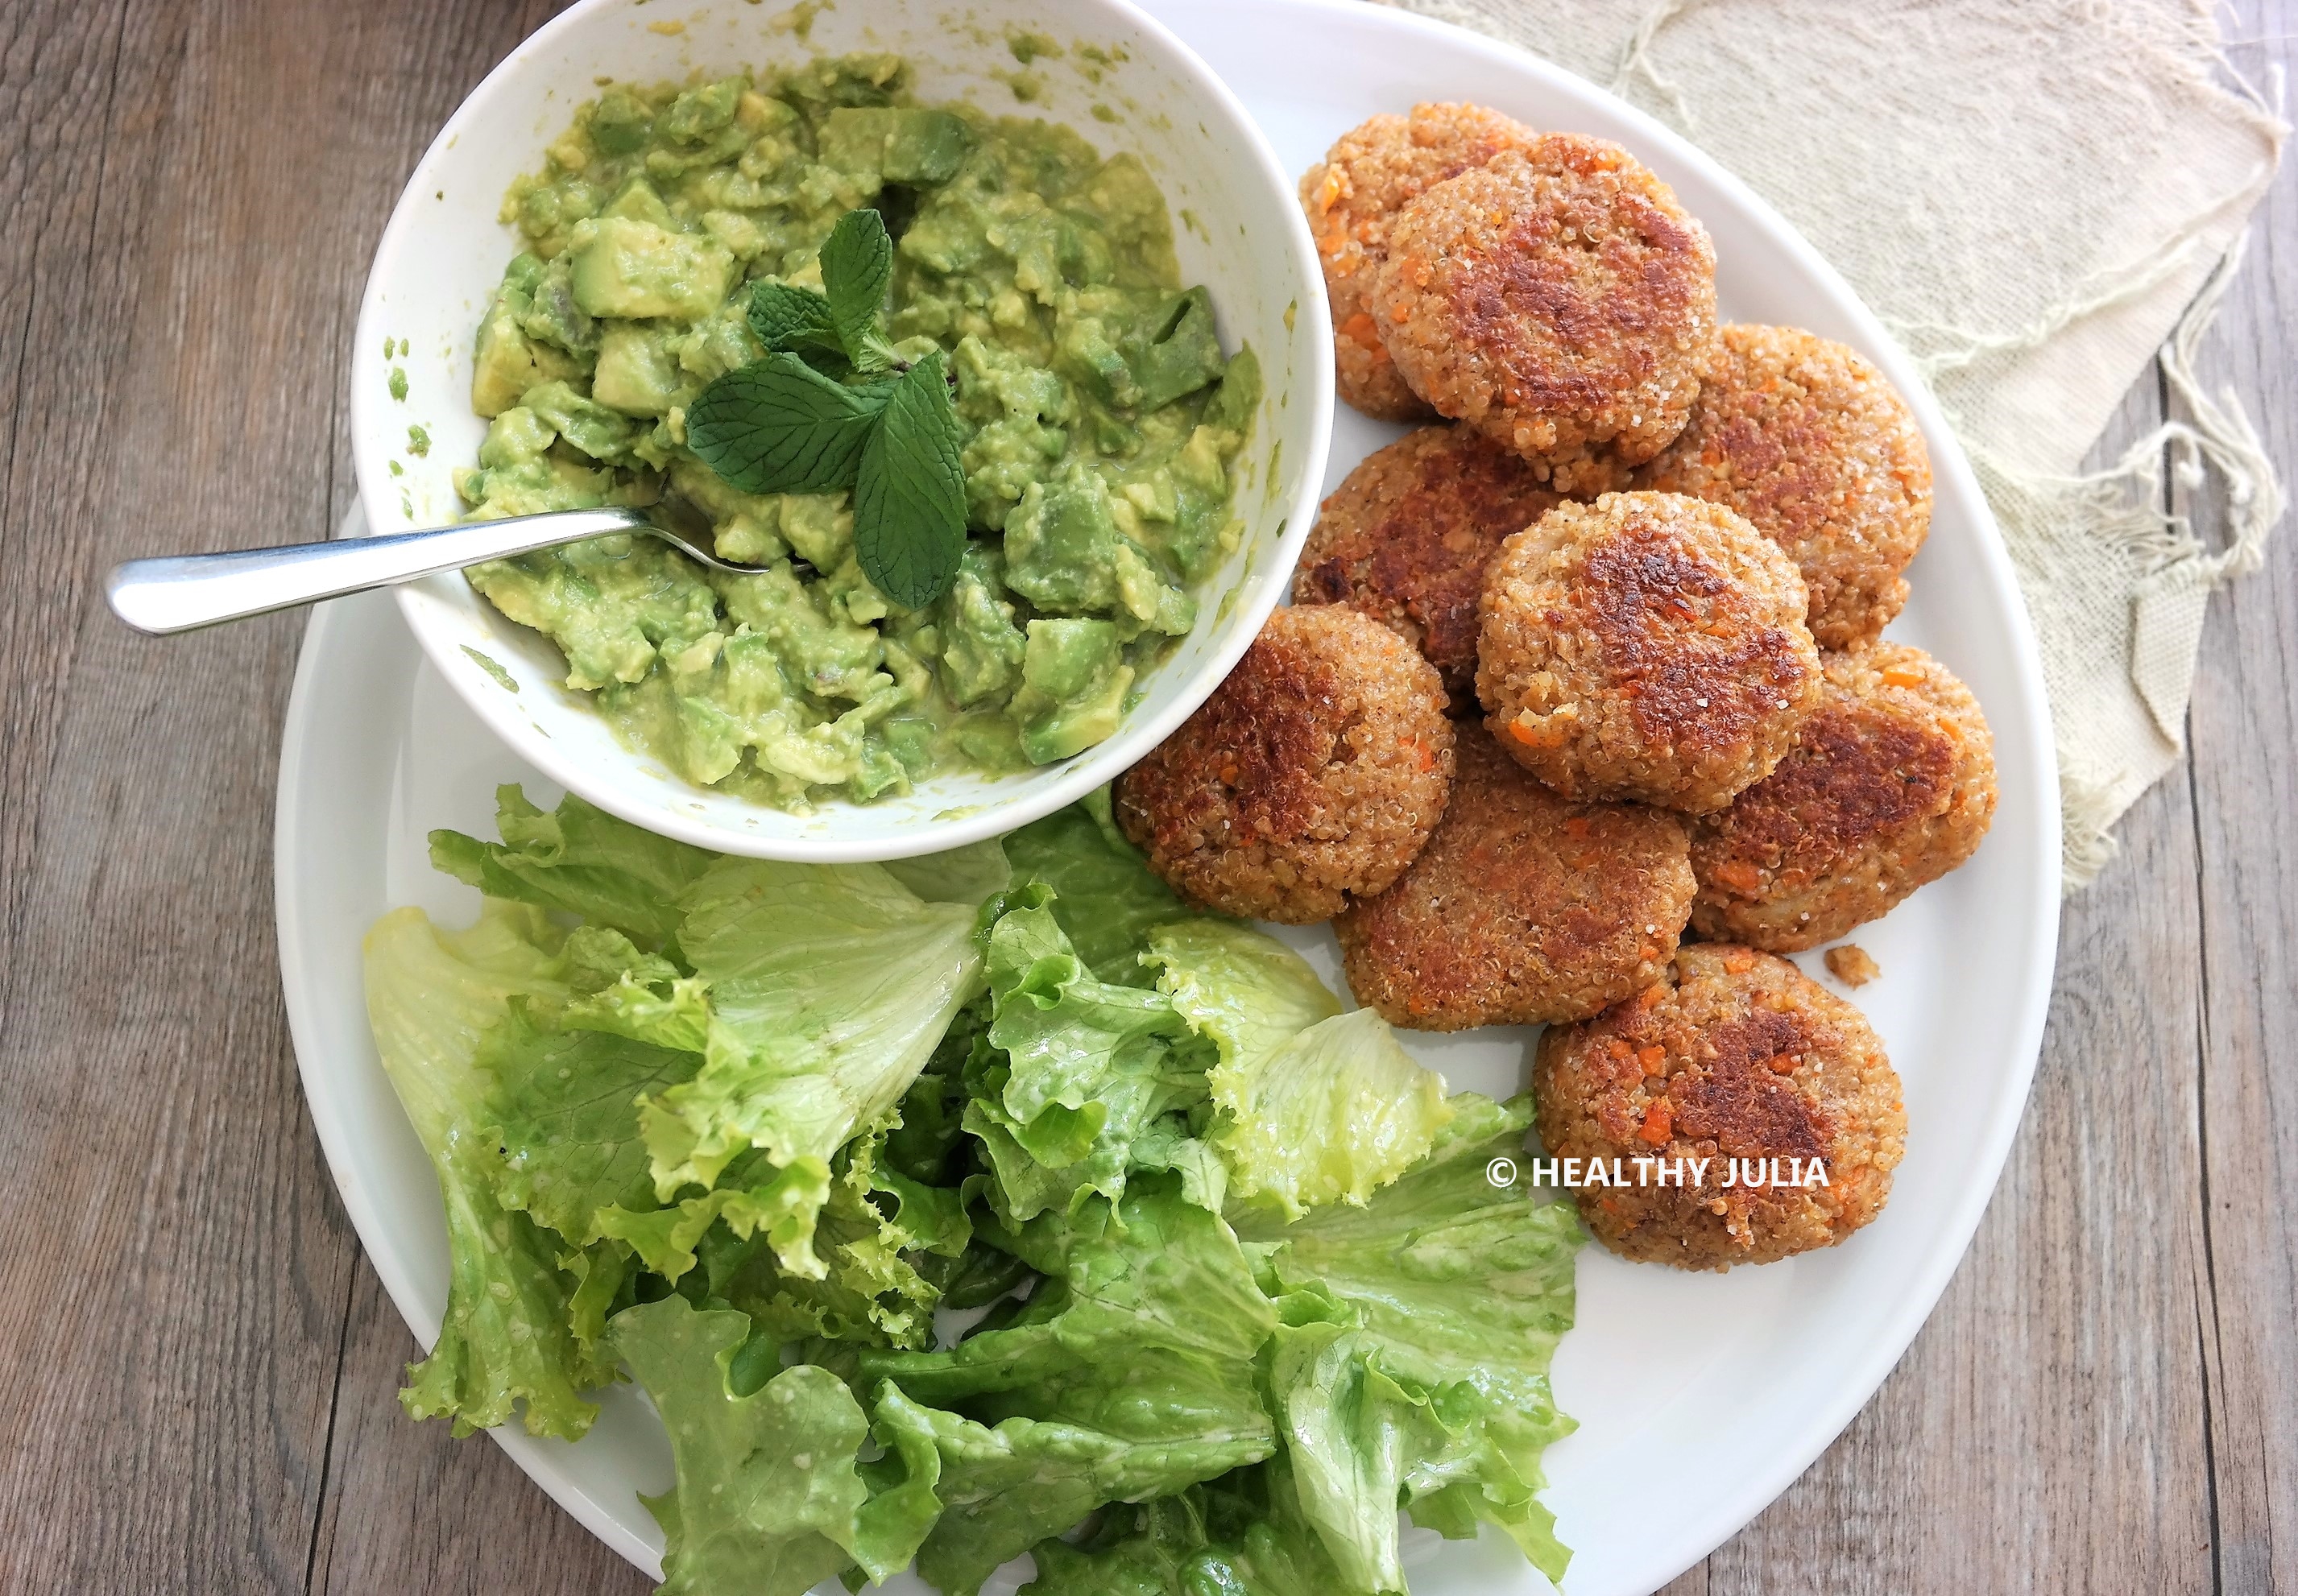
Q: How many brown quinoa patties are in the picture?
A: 9